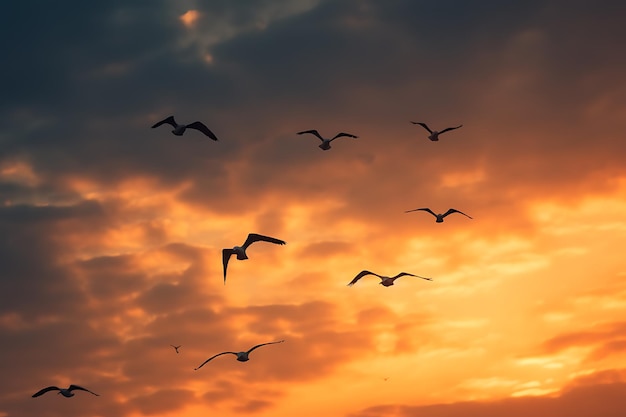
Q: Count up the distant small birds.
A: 2